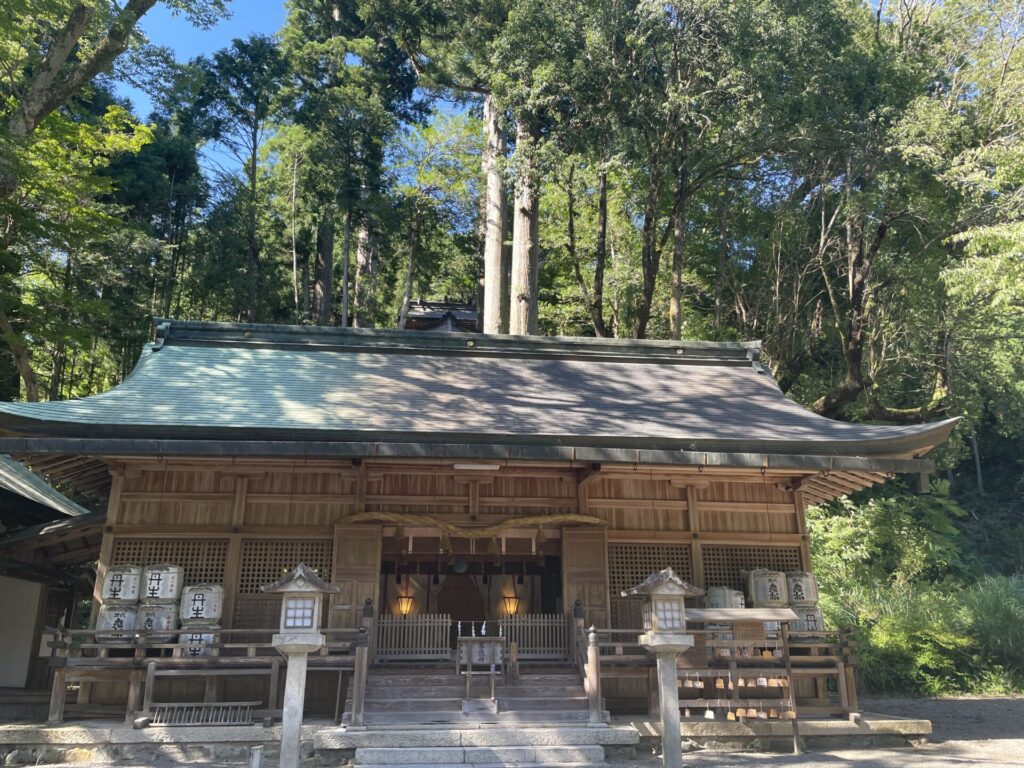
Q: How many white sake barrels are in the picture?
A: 12